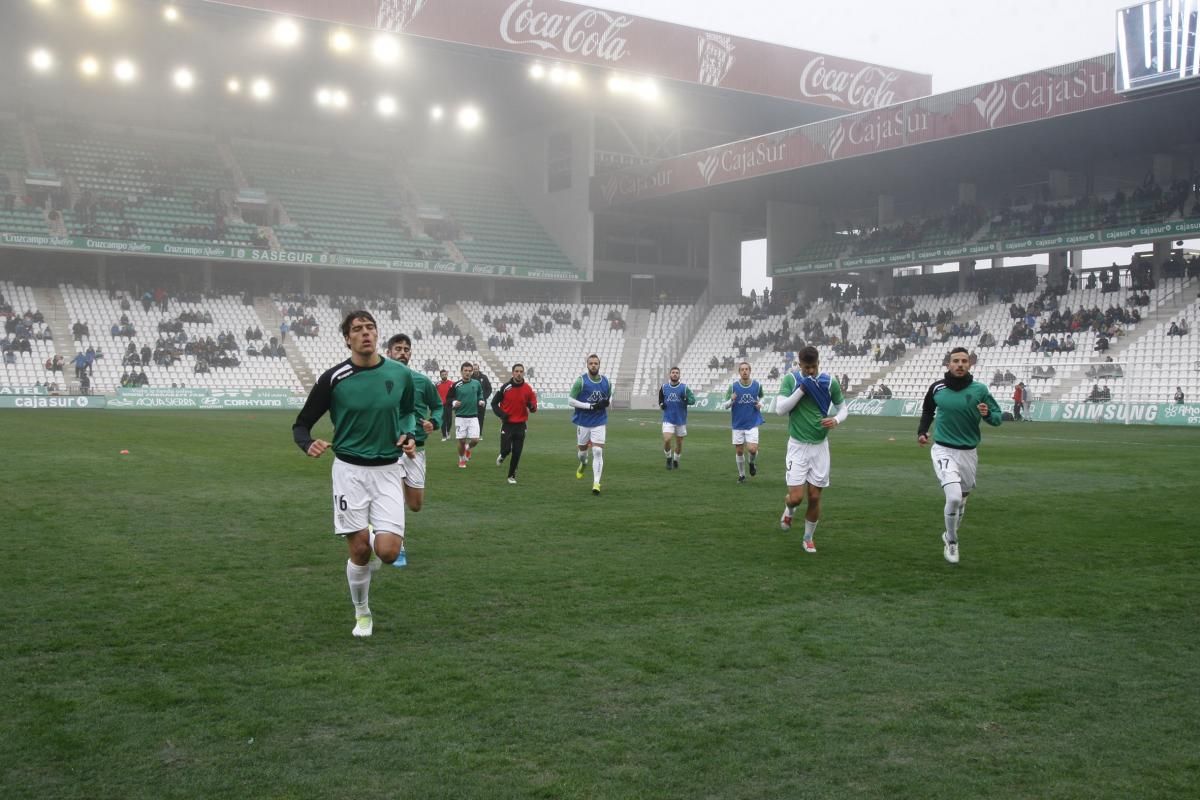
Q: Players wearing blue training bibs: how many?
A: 4